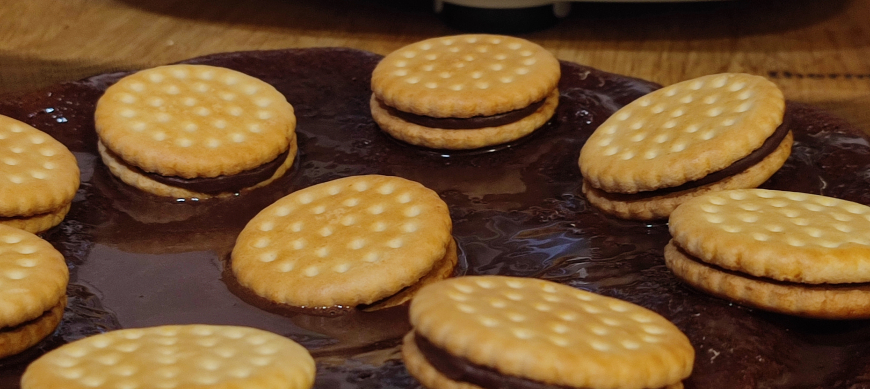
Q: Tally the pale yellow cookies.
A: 9